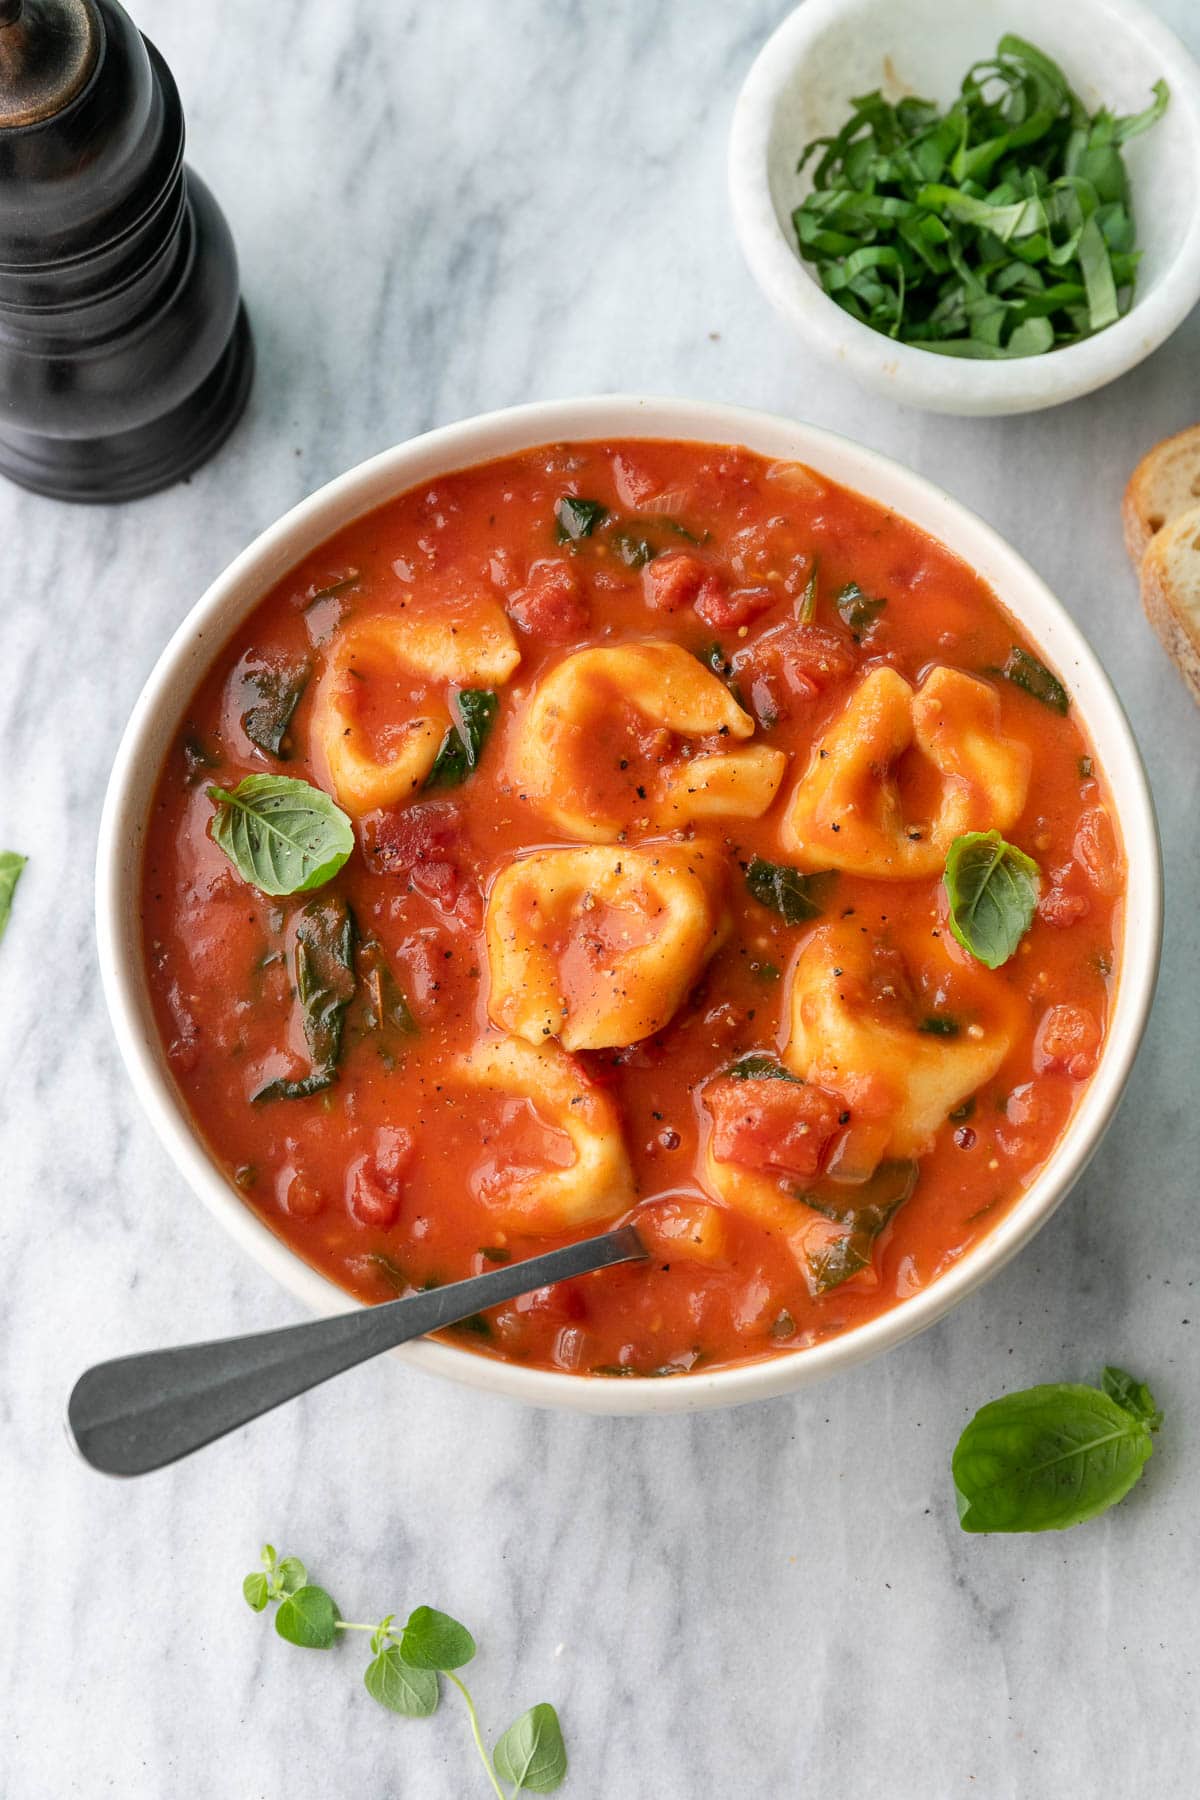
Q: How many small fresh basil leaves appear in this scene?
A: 2